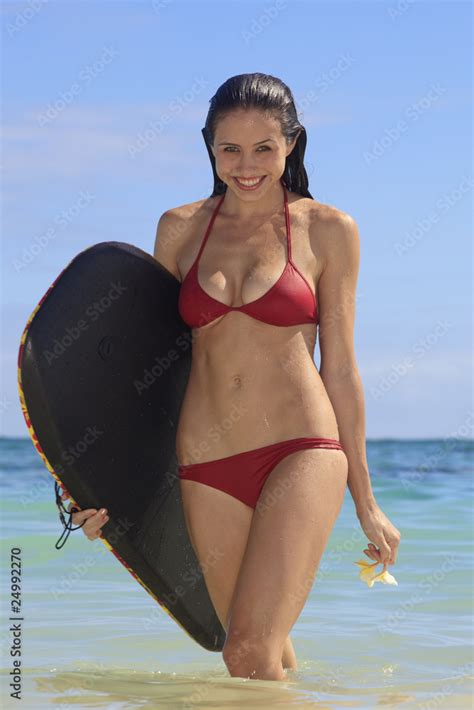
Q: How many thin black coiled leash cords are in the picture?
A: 1